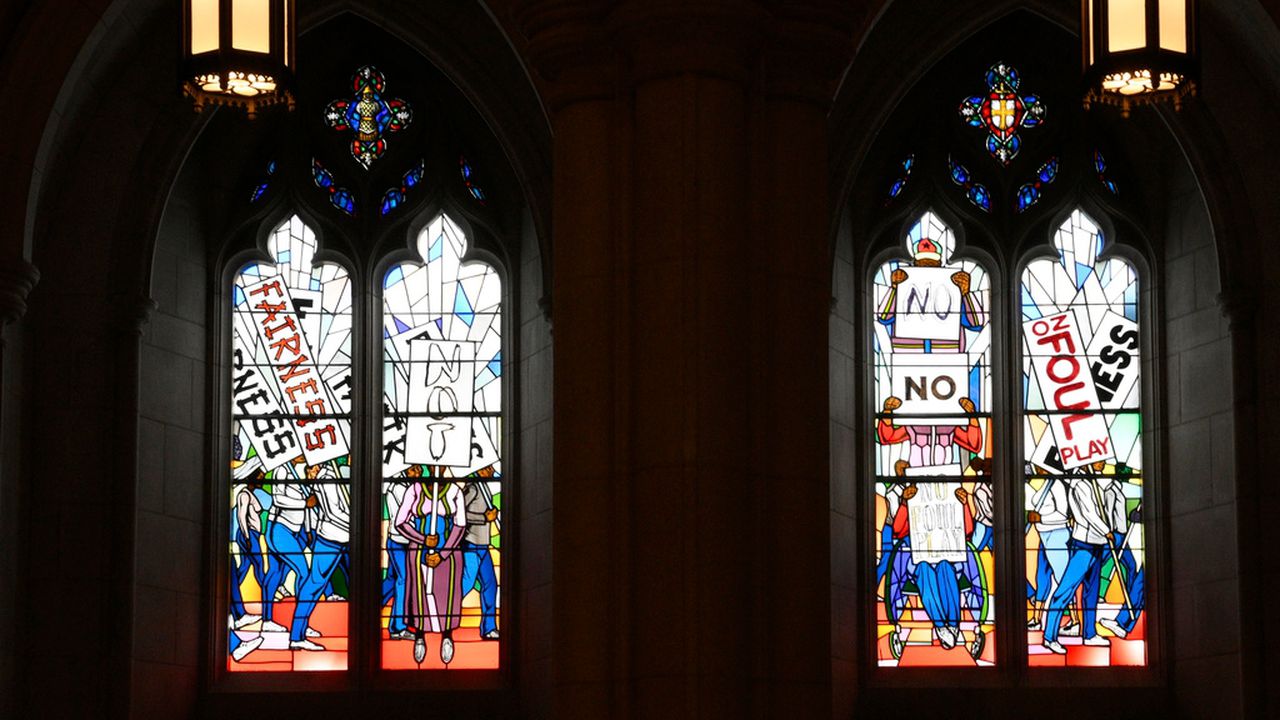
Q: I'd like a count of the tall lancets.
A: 4